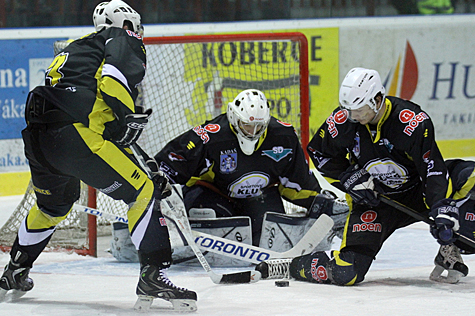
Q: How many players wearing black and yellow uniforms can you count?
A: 3